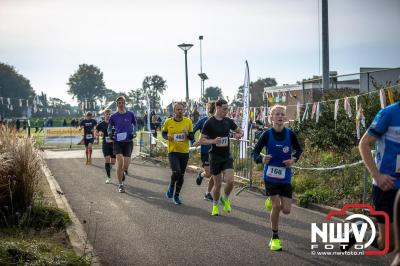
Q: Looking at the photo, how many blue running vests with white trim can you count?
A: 1